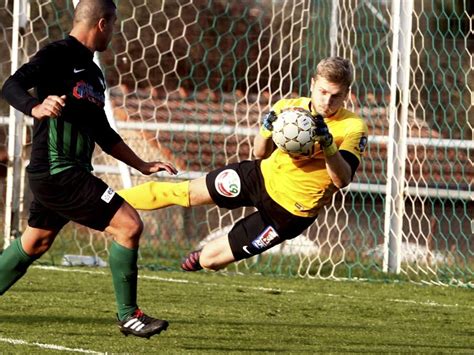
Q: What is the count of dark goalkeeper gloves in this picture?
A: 2